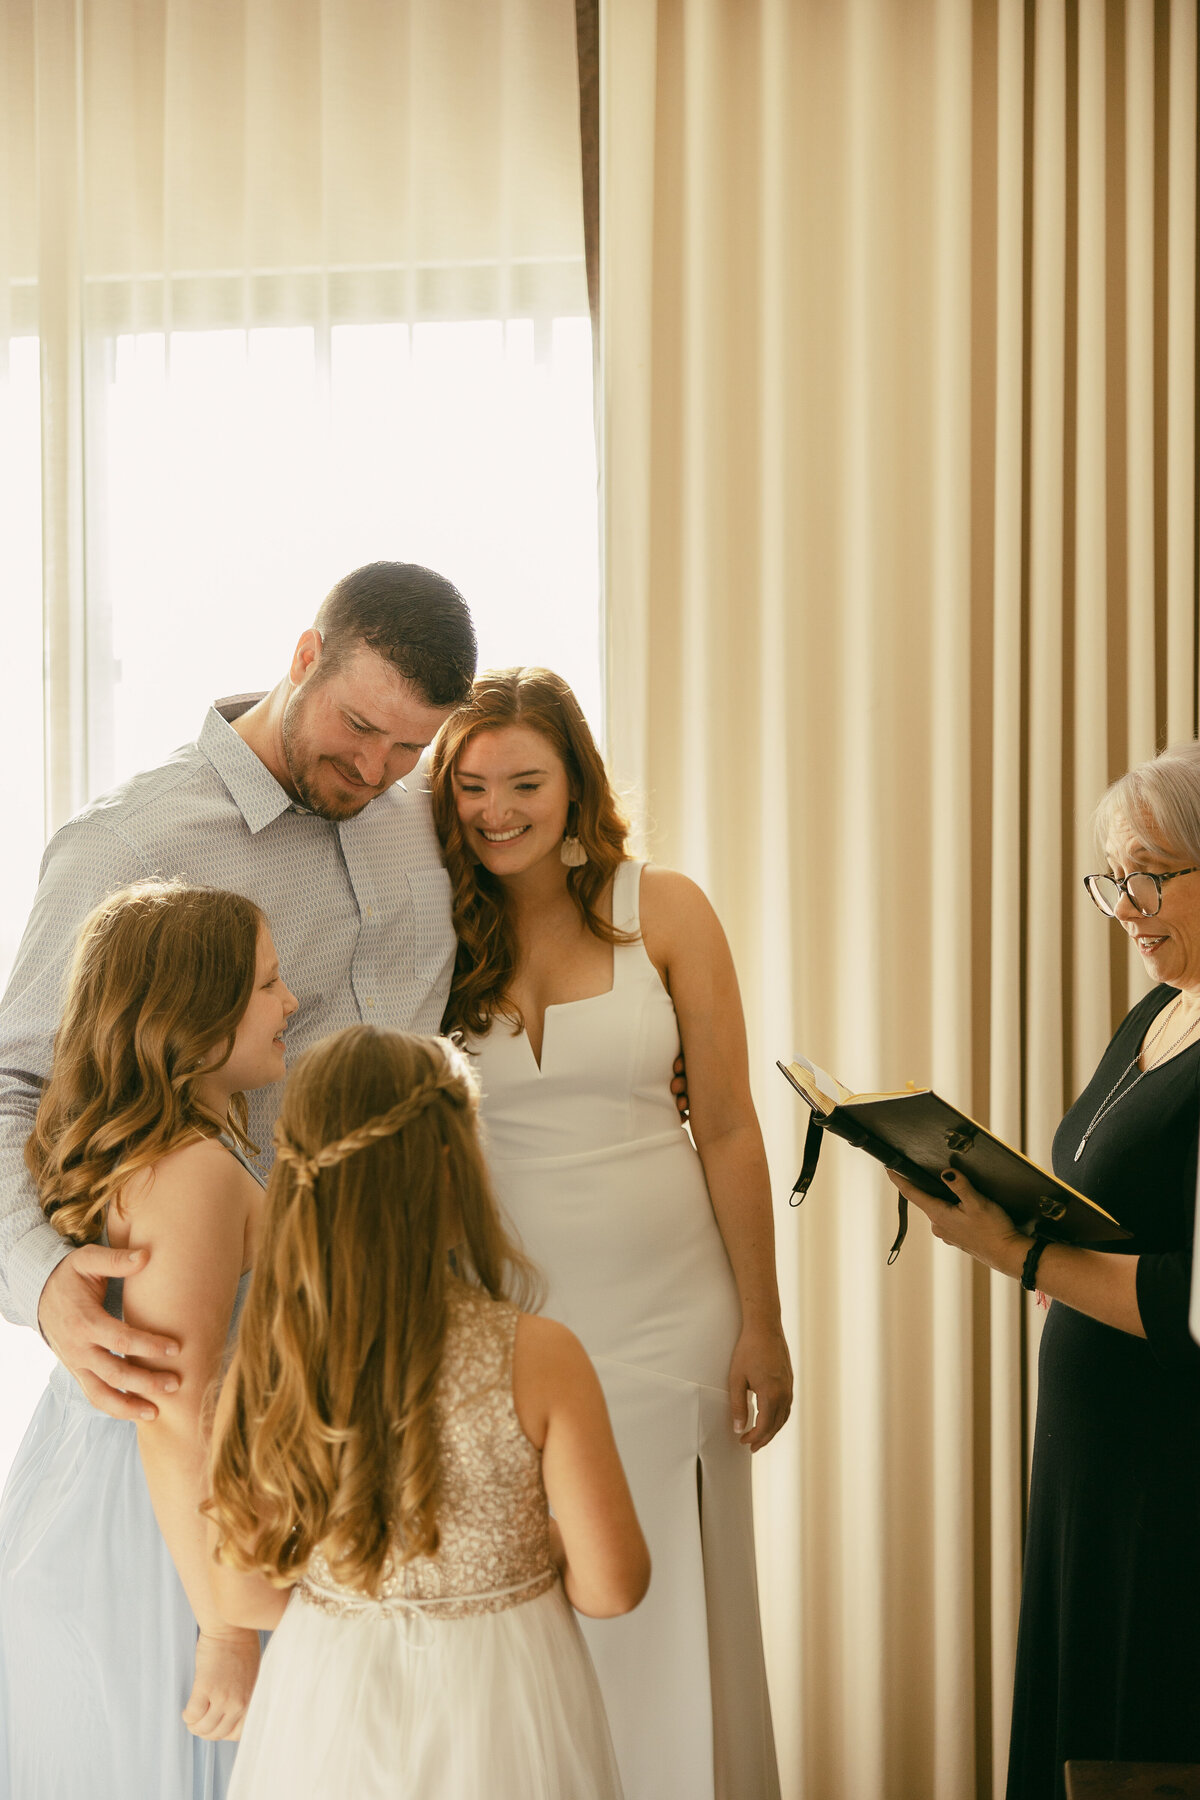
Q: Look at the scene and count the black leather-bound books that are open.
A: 1